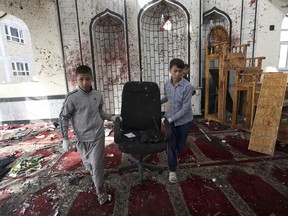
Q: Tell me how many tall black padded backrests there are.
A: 1